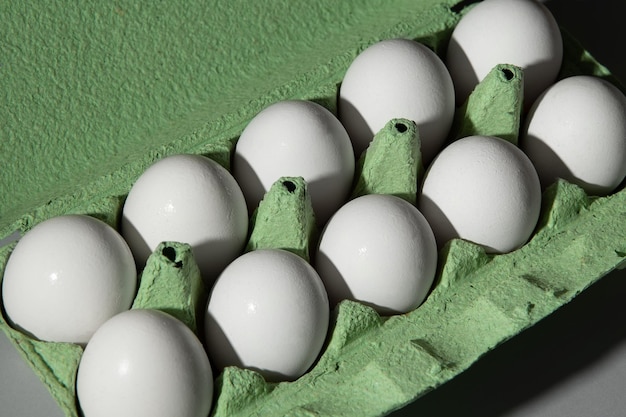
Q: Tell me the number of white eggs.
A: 10